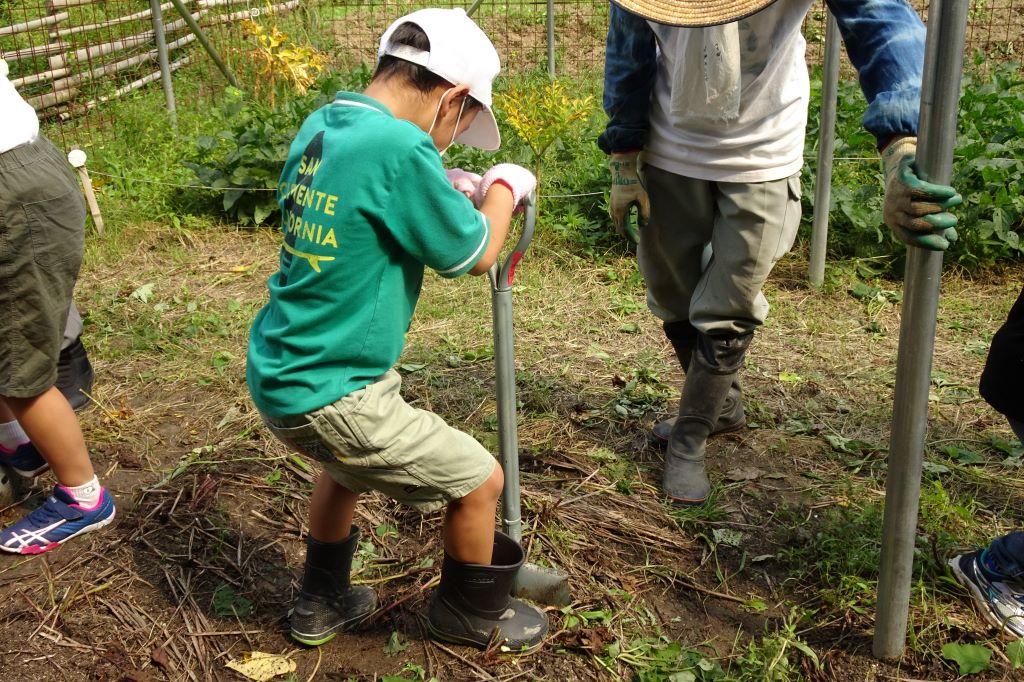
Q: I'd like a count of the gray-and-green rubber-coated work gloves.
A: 2